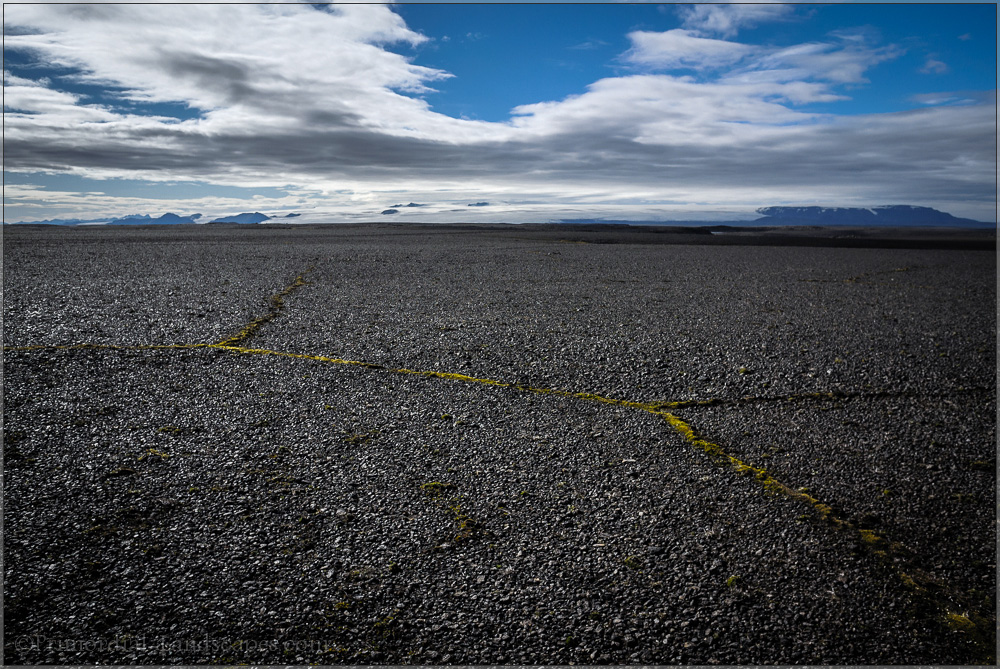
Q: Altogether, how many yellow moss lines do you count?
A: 3